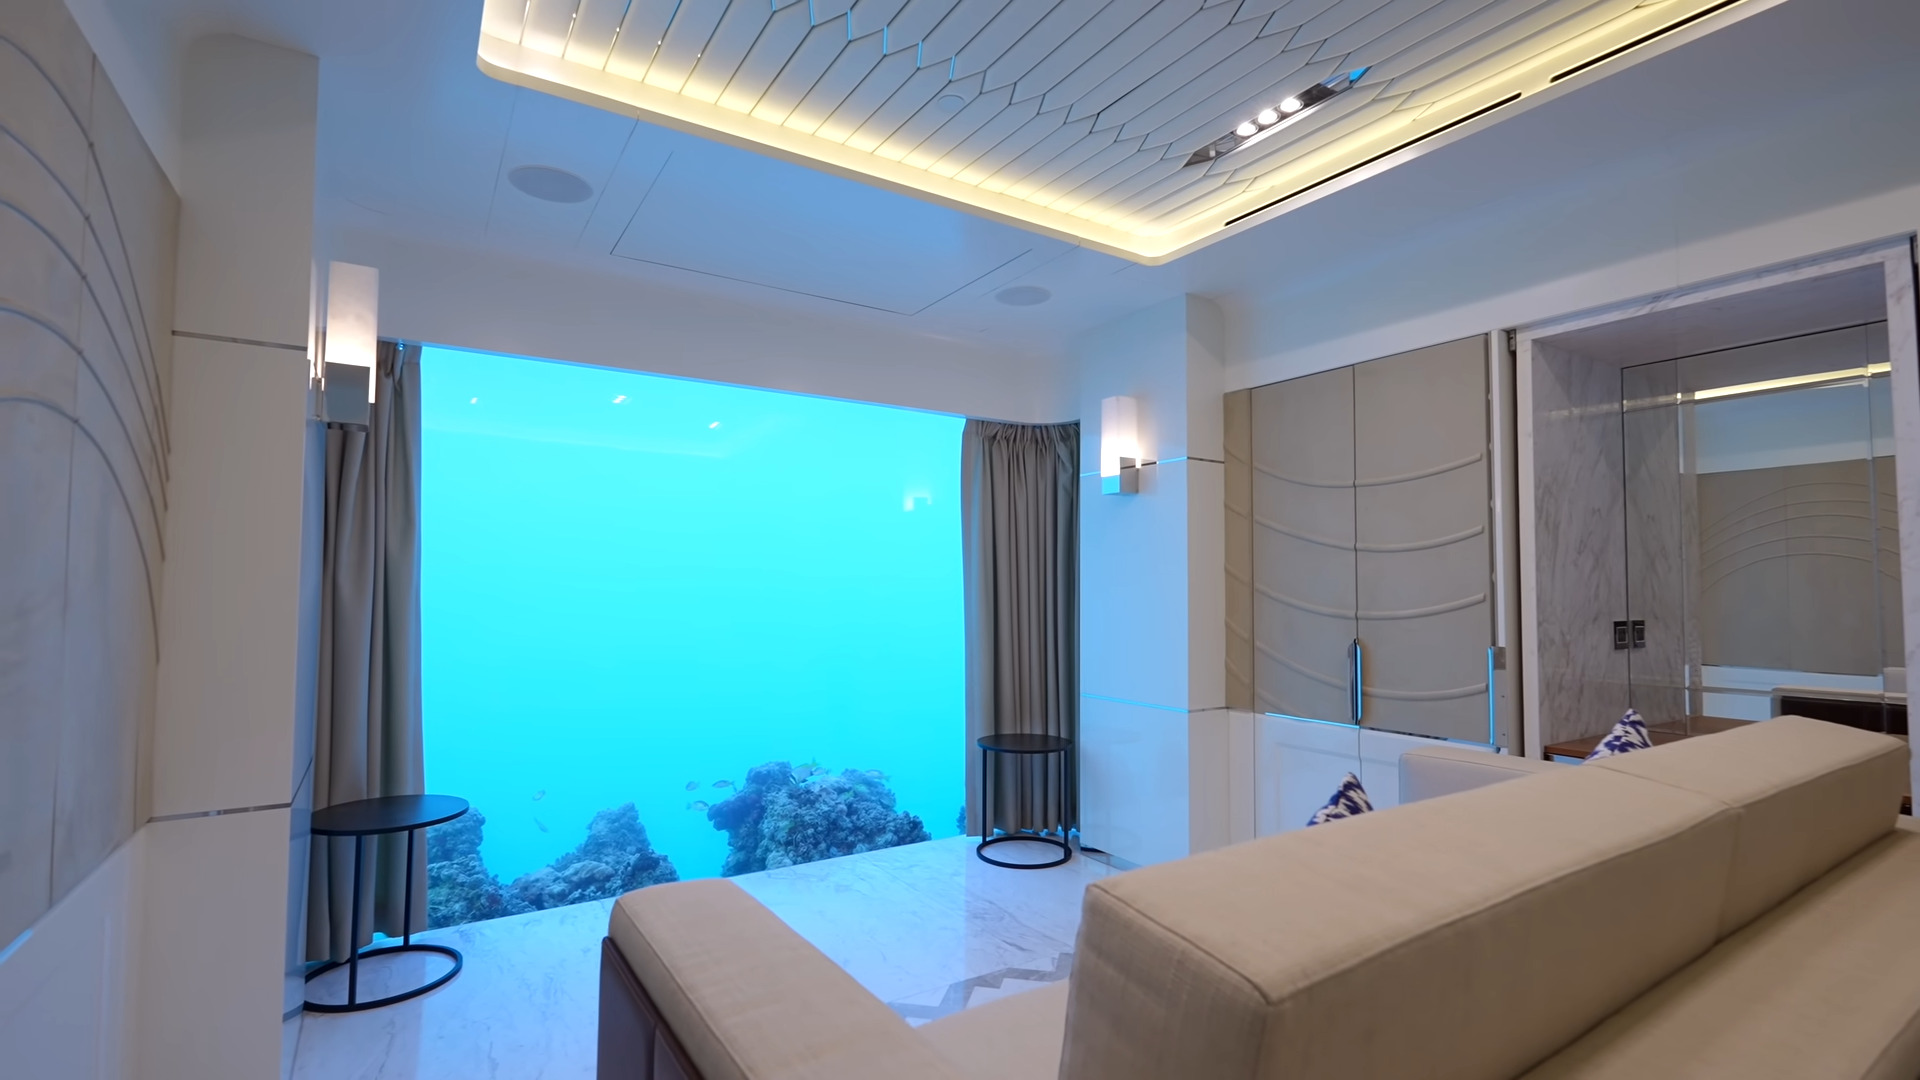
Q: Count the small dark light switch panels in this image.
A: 2